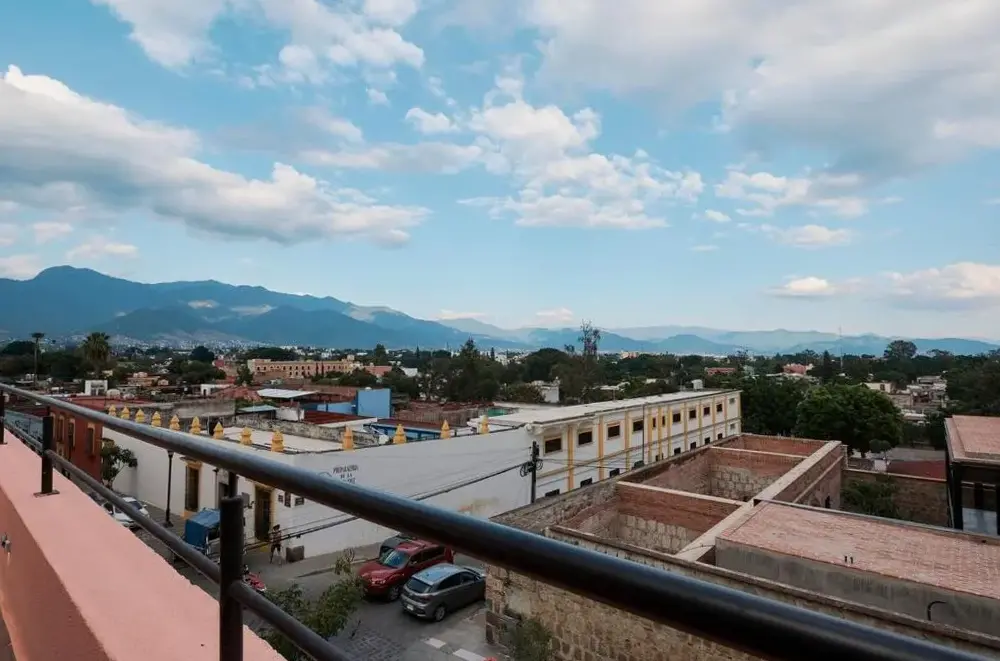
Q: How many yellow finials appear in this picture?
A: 13